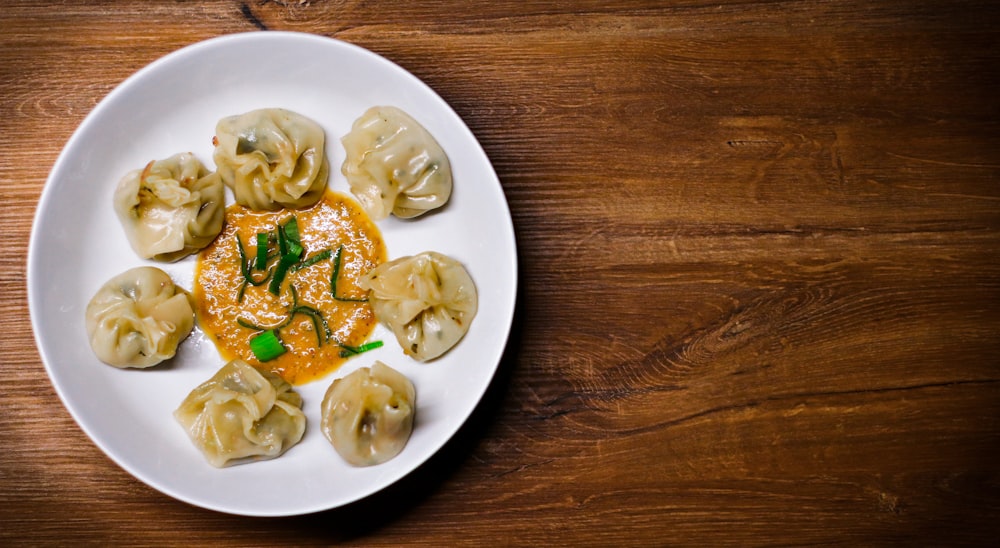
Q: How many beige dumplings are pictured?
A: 7